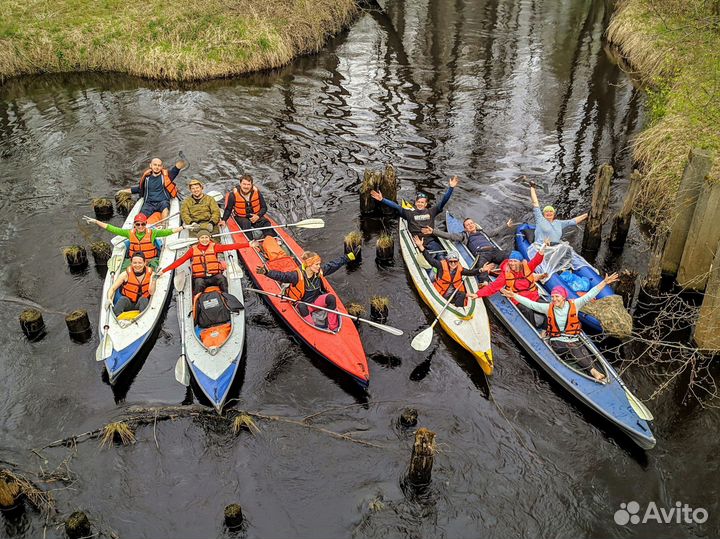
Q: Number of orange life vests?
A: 9